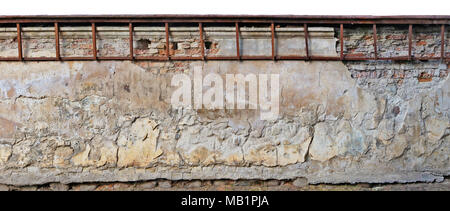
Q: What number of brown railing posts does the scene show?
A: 13